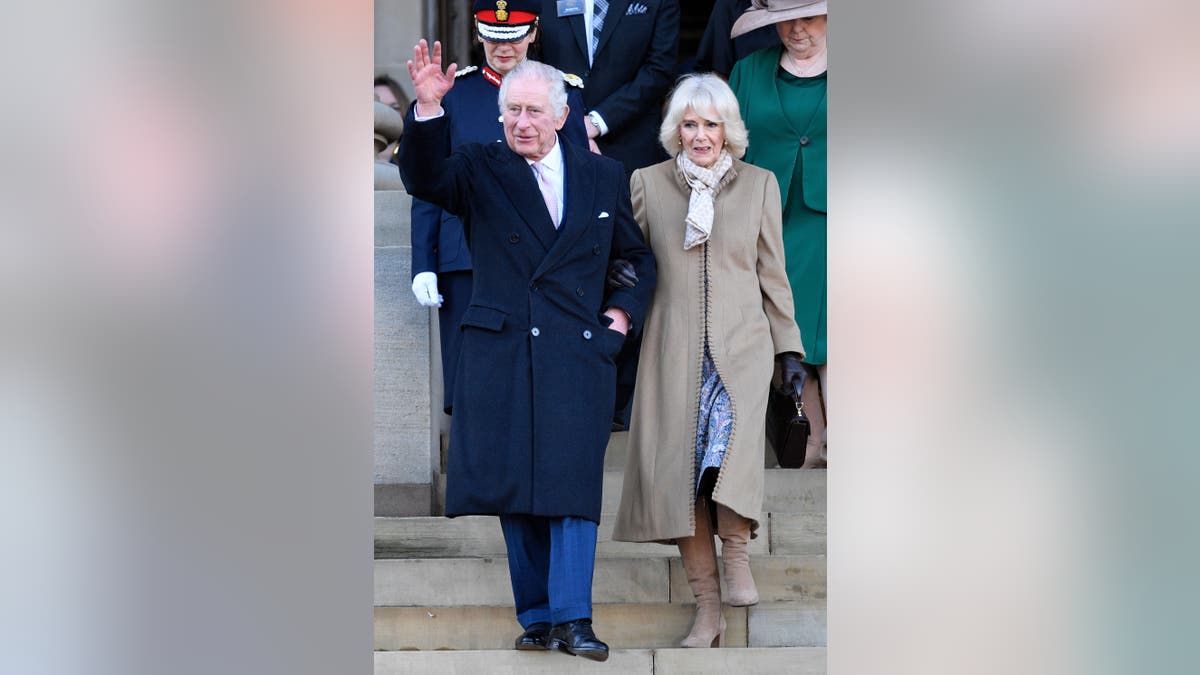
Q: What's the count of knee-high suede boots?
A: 2